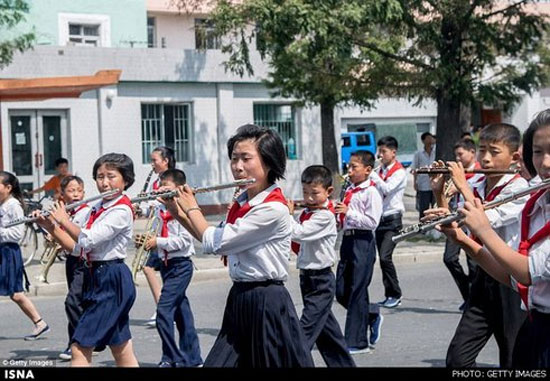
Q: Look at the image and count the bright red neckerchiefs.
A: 11